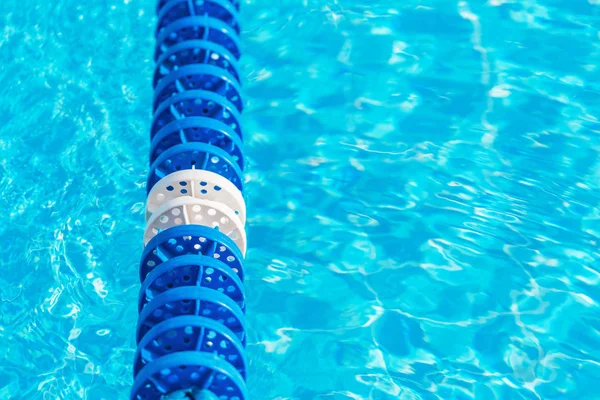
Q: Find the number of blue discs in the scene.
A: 12